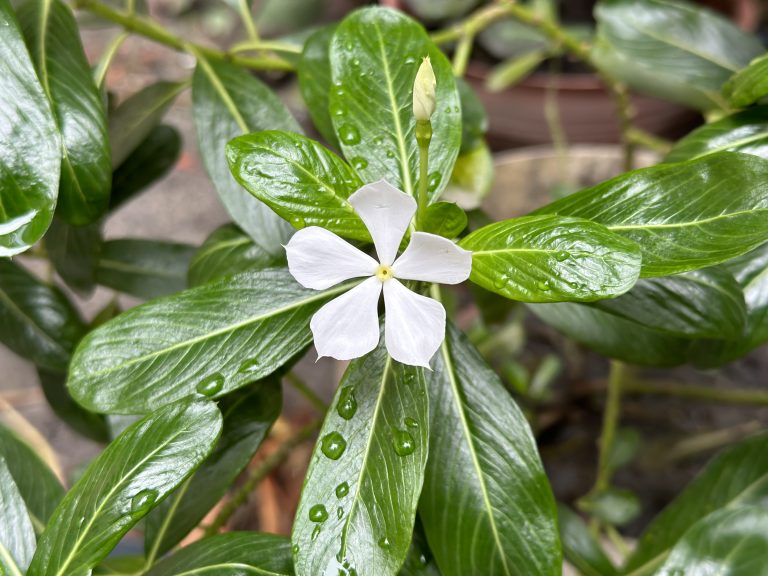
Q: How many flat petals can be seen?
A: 5